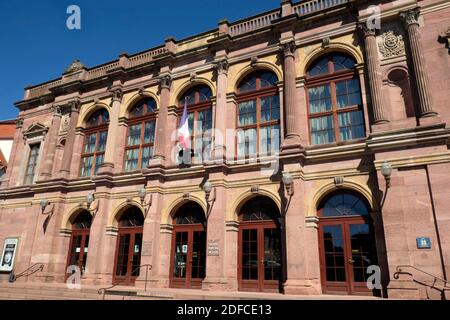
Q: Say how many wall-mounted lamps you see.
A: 6